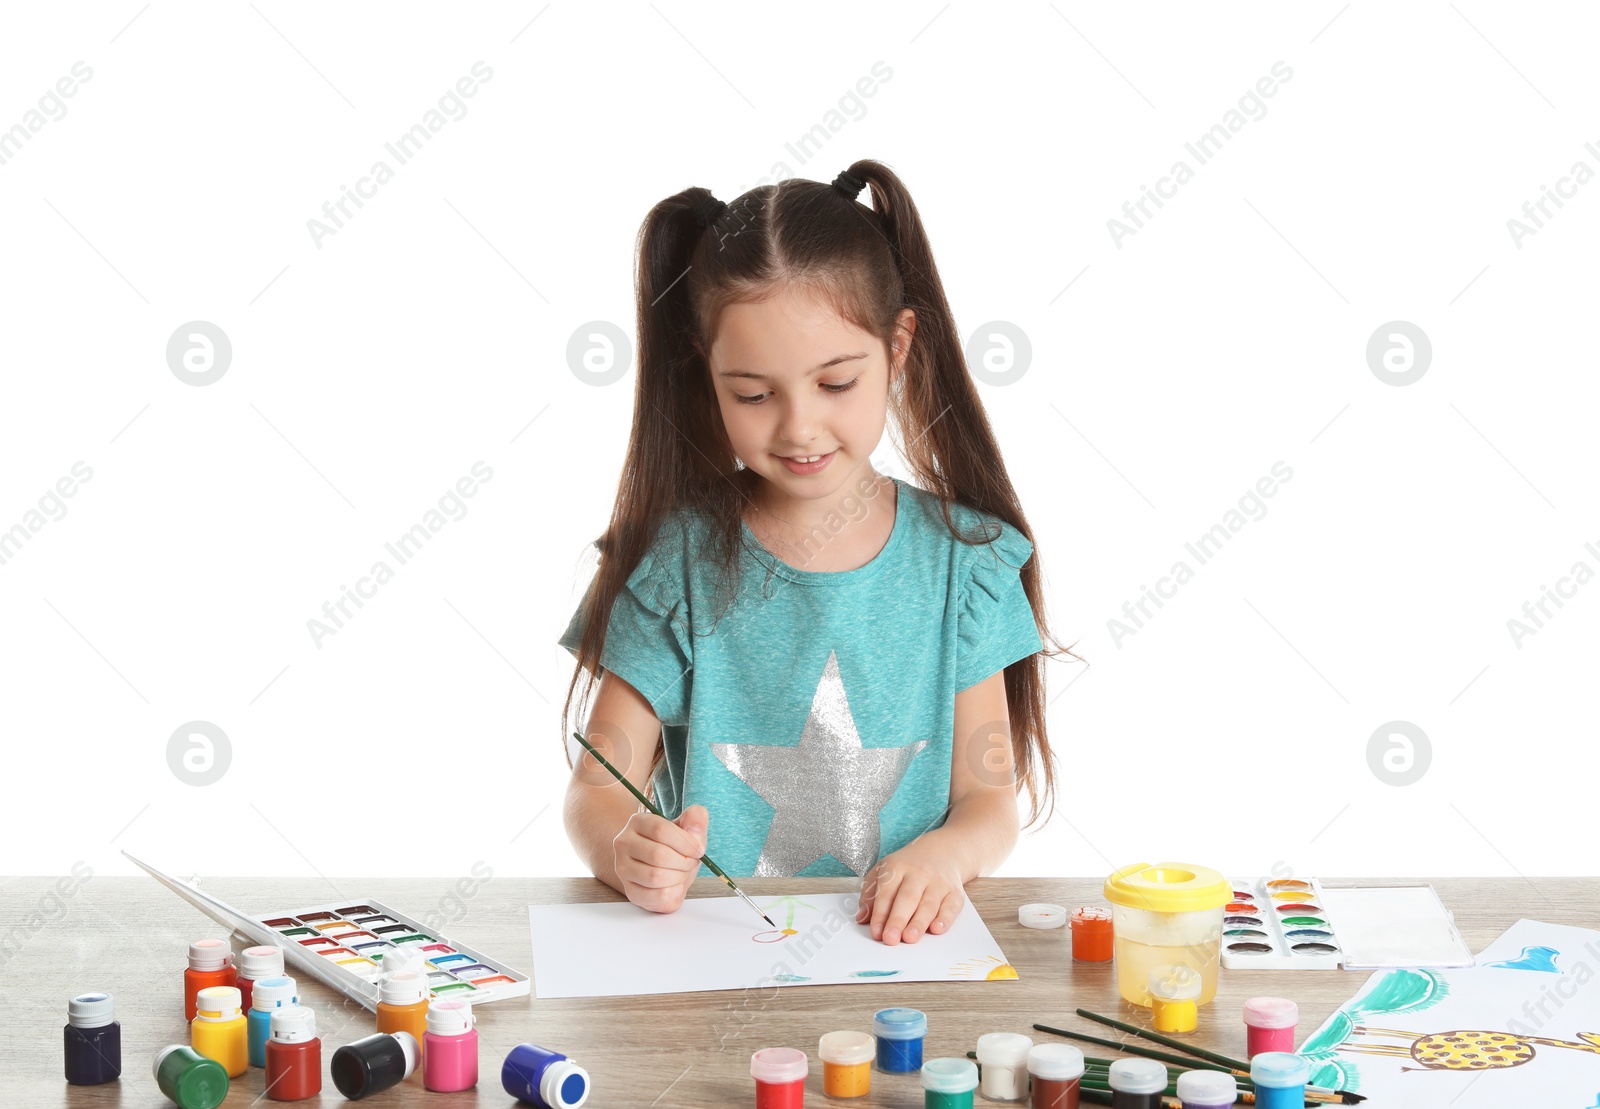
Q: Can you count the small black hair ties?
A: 2